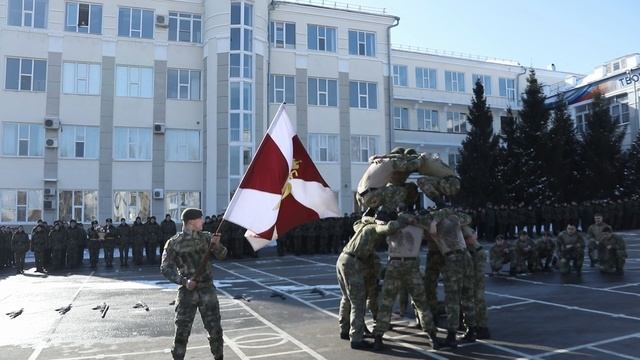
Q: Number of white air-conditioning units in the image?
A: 7